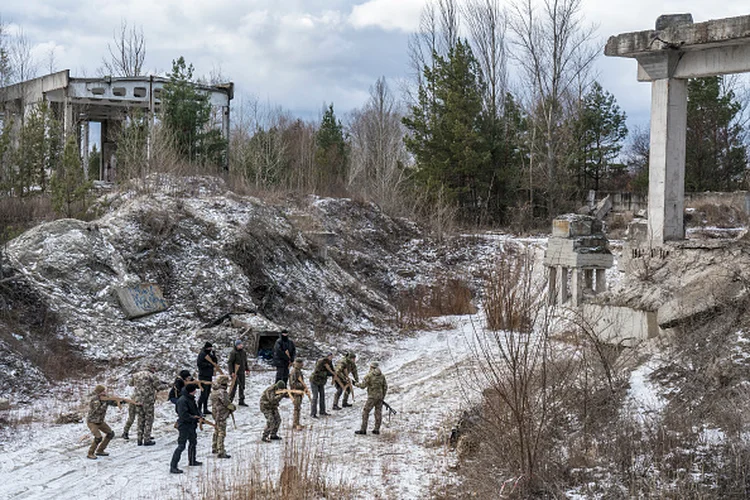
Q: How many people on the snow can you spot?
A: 14